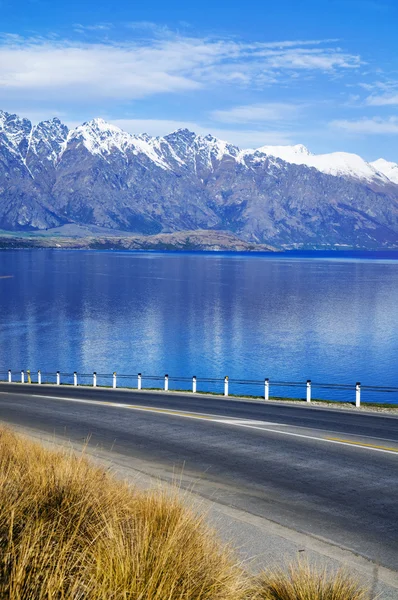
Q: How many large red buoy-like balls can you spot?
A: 0